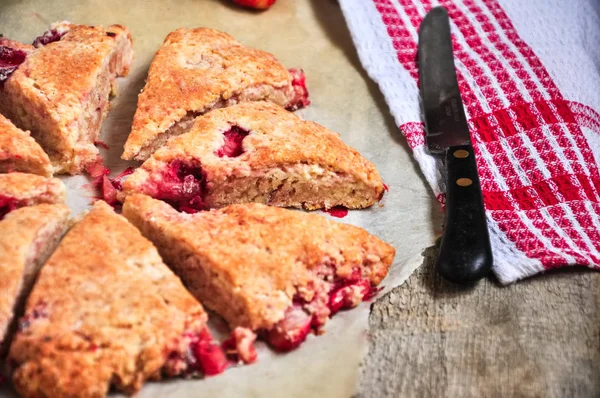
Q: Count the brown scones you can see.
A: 8